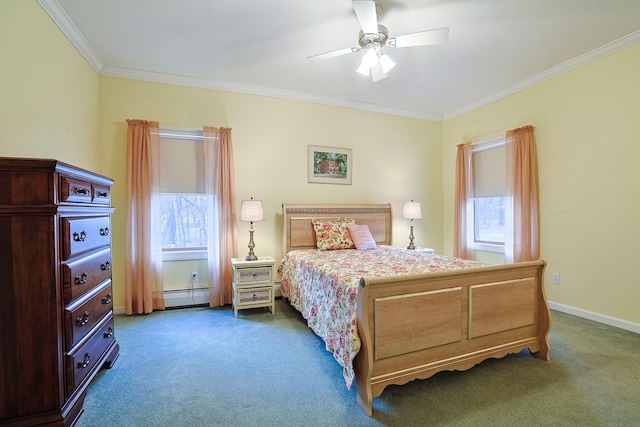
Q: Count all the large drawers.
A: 4